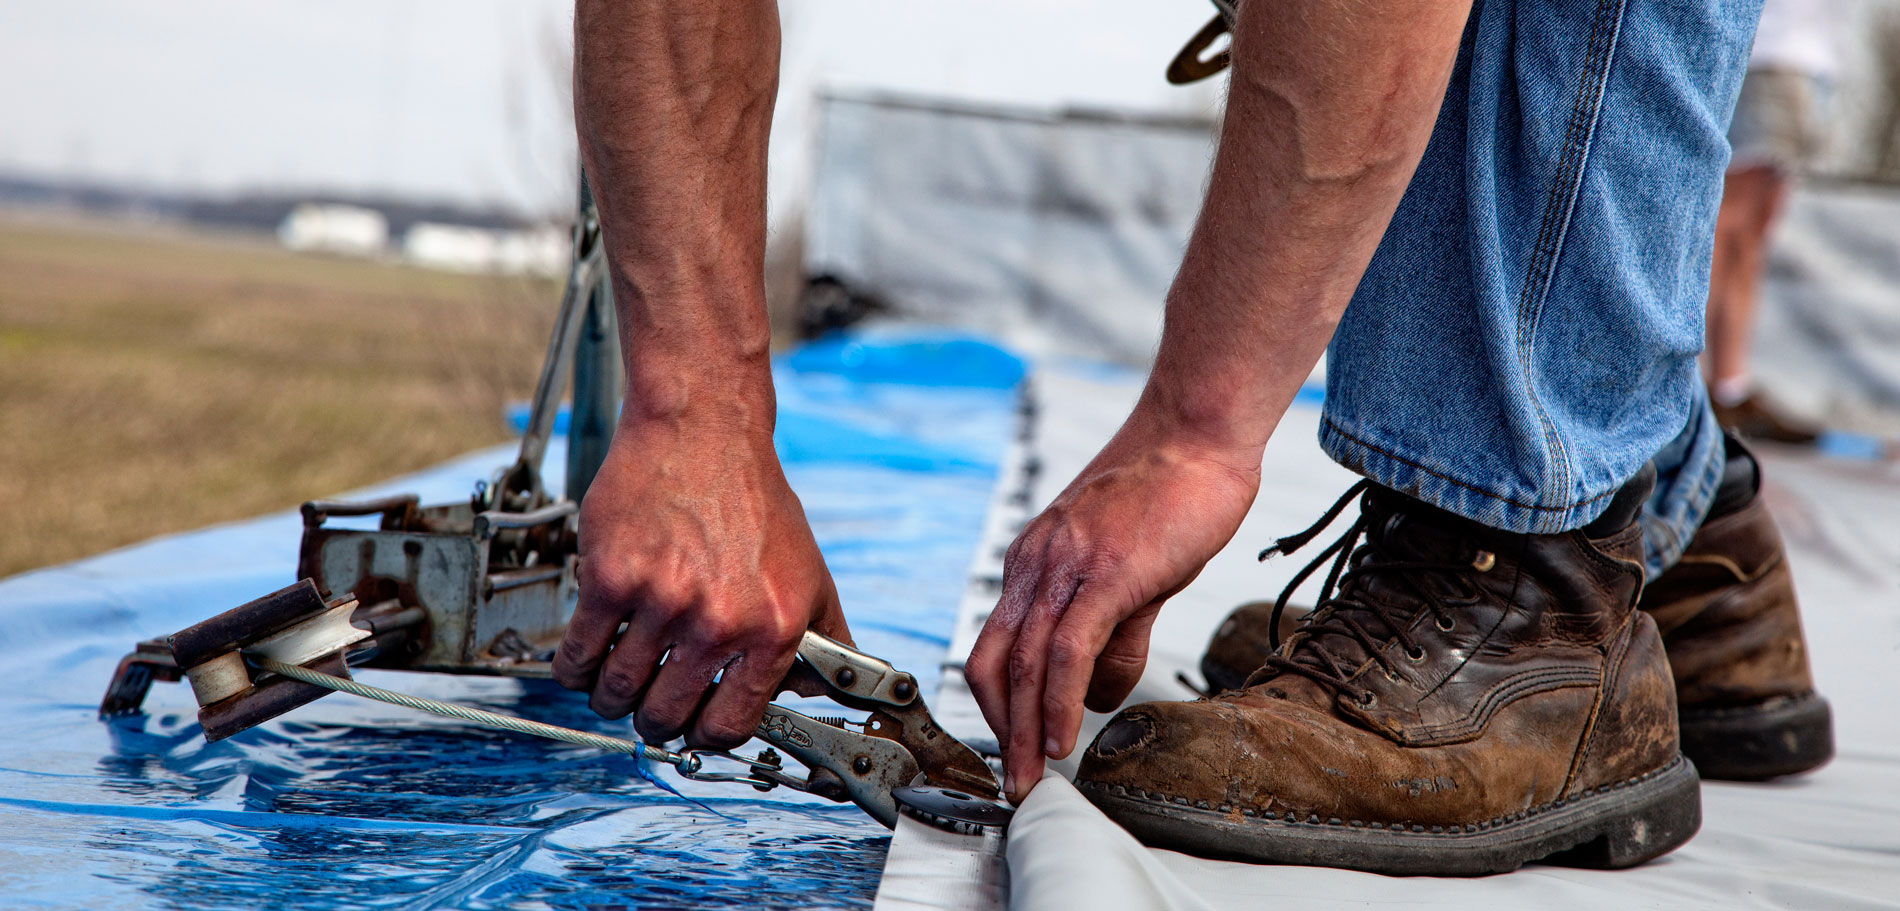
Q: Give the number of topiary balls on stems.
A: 0